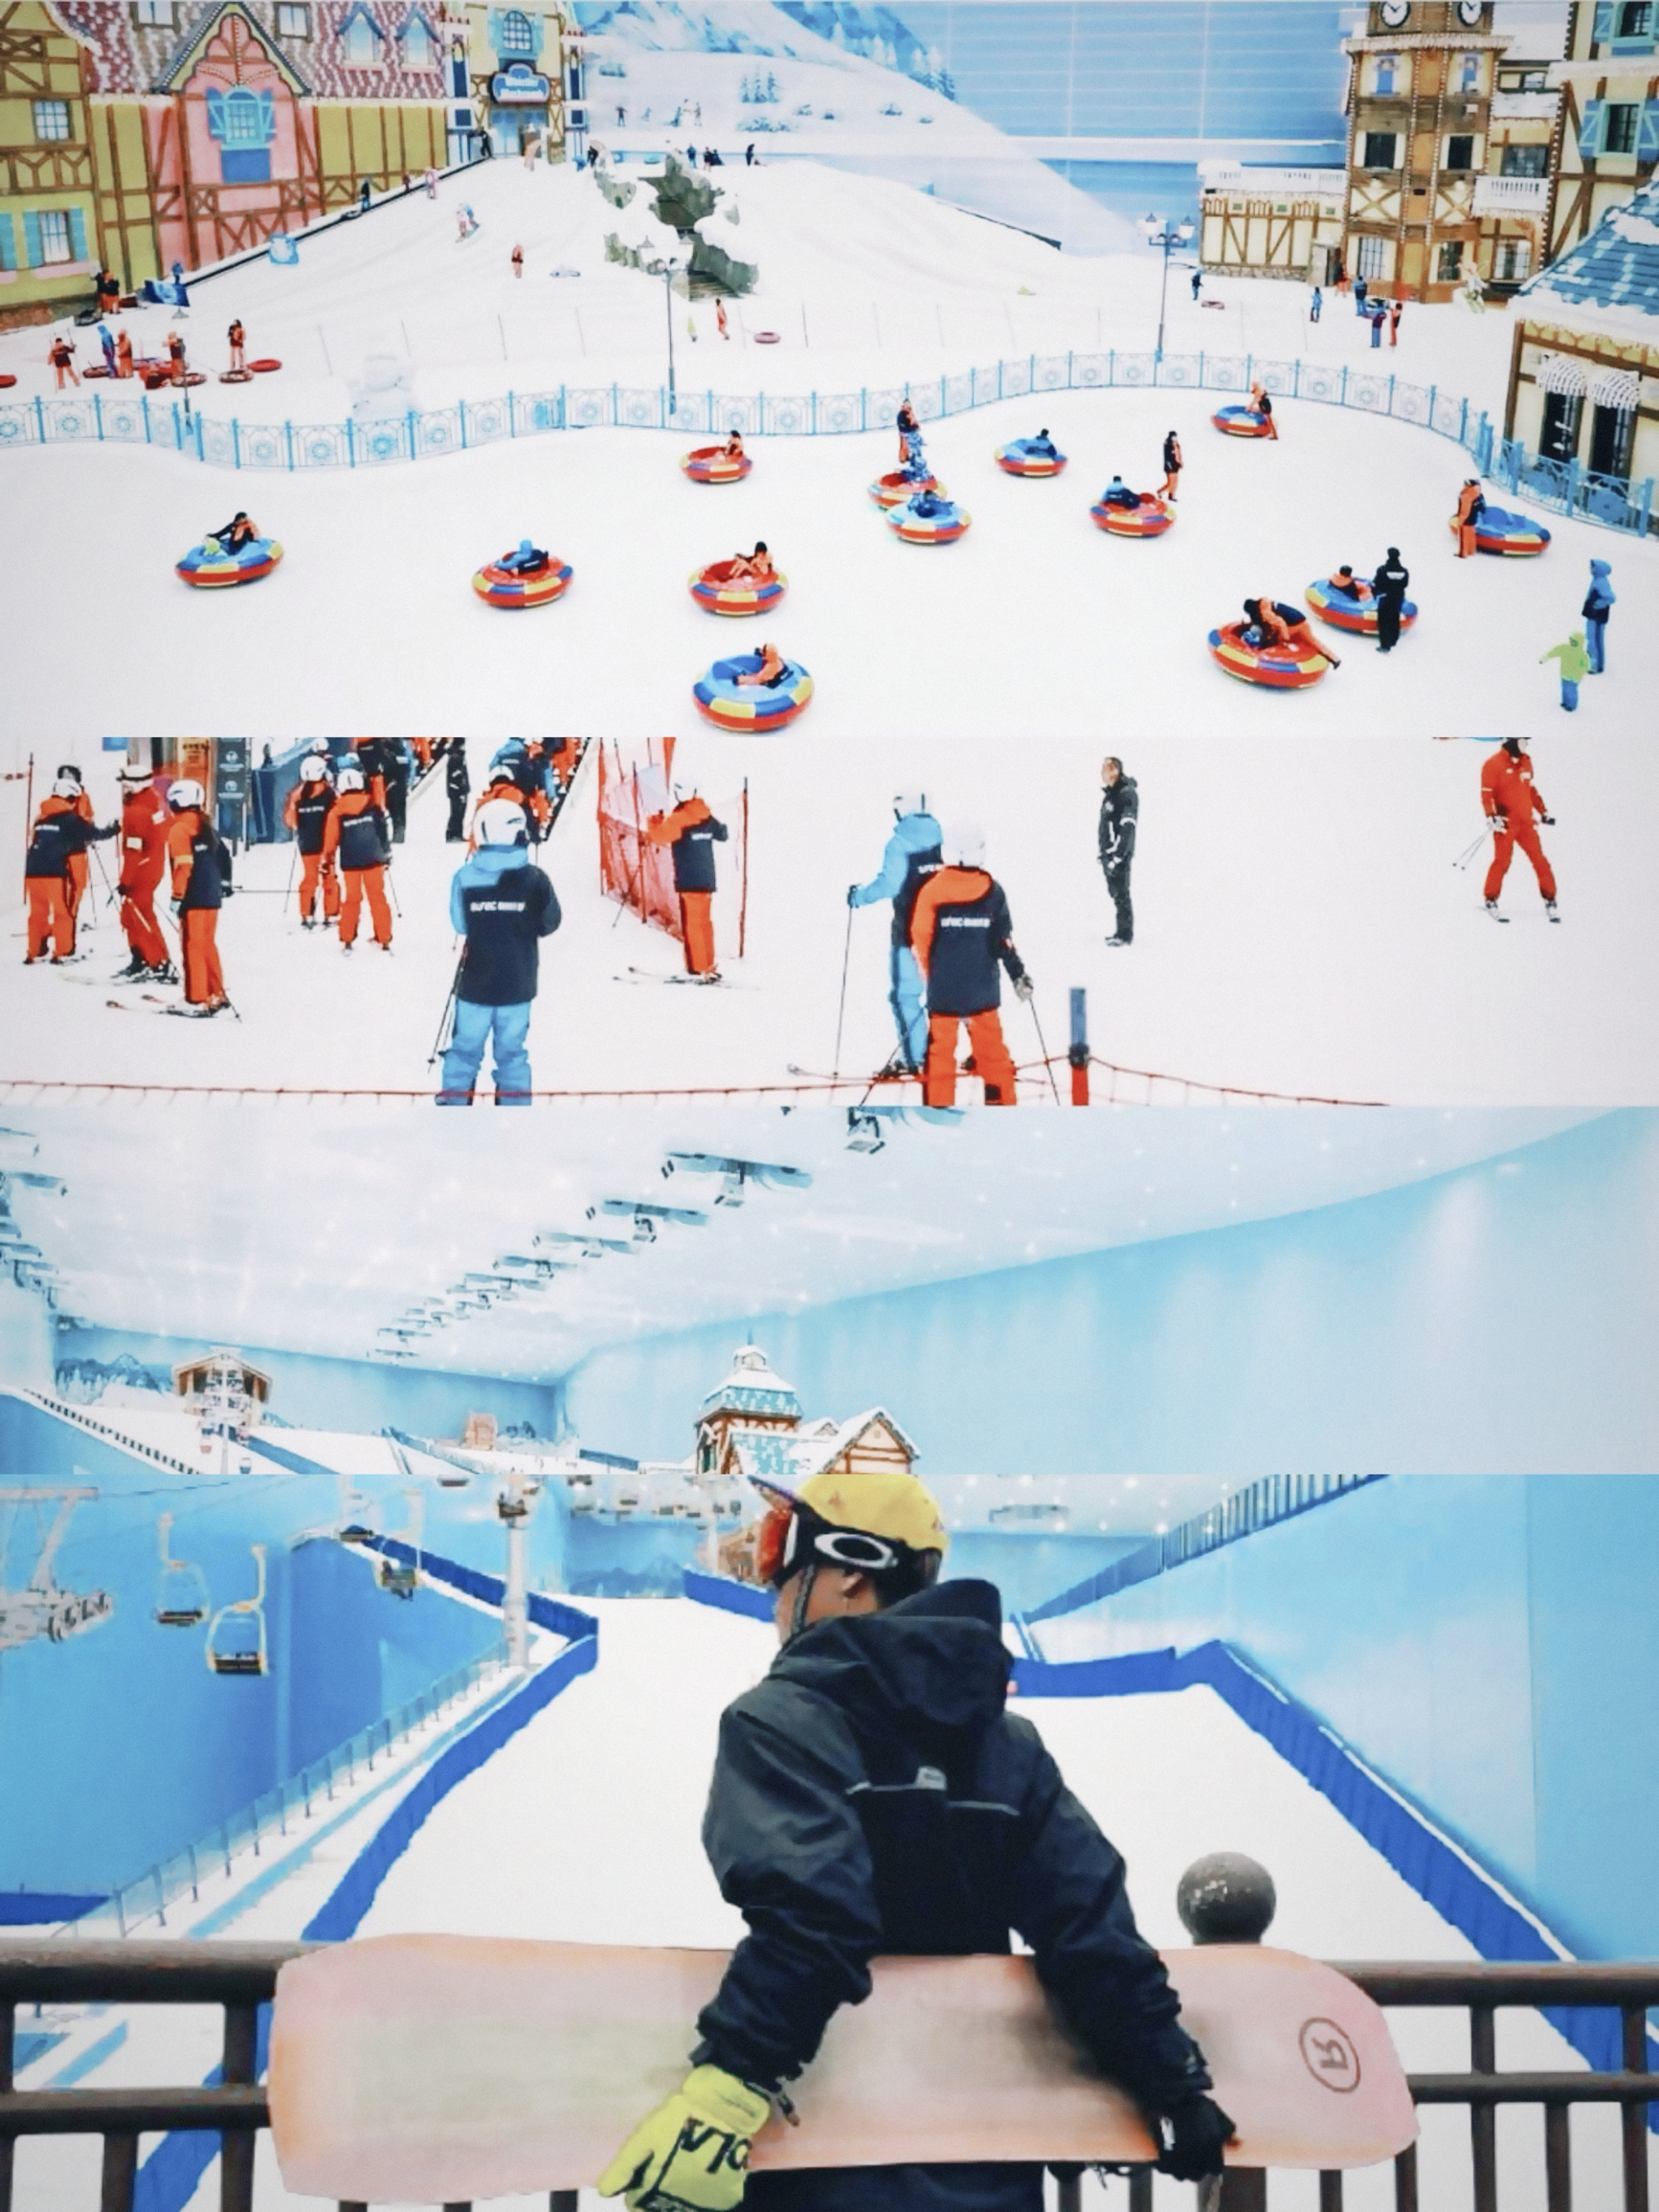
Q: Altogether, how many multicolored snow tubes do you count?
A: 13